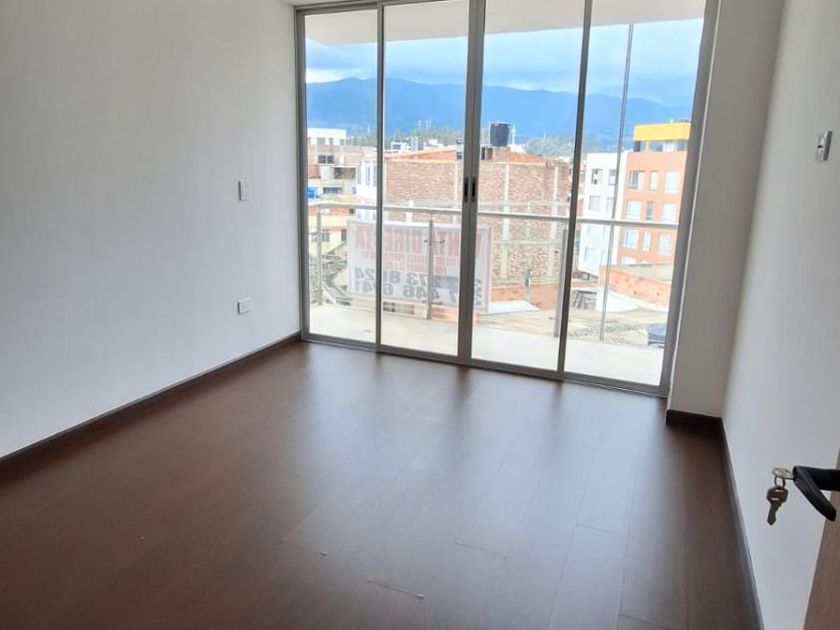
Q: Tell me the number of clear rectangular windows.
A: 4